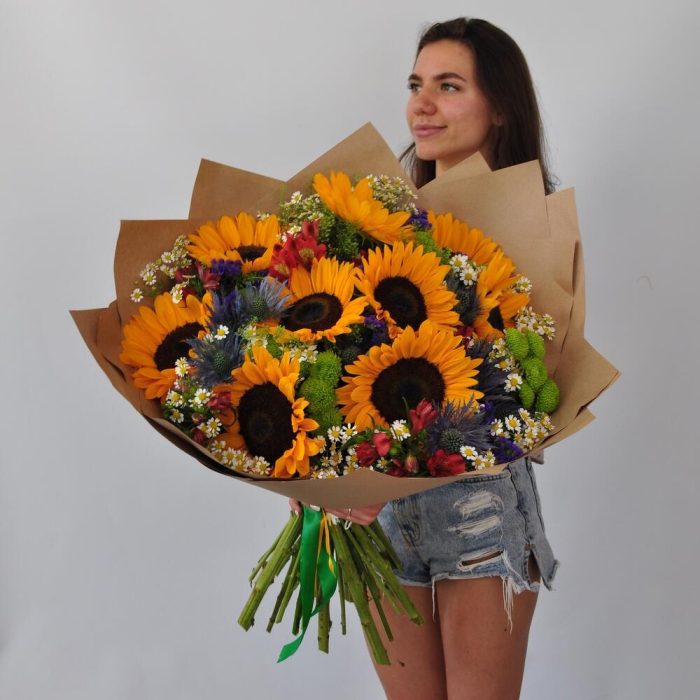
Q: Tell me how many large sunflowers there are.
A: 9